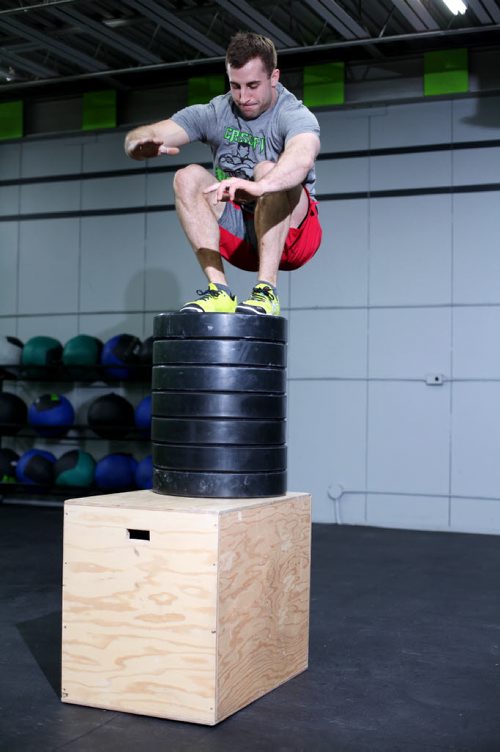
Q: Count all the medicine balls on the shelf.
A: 14